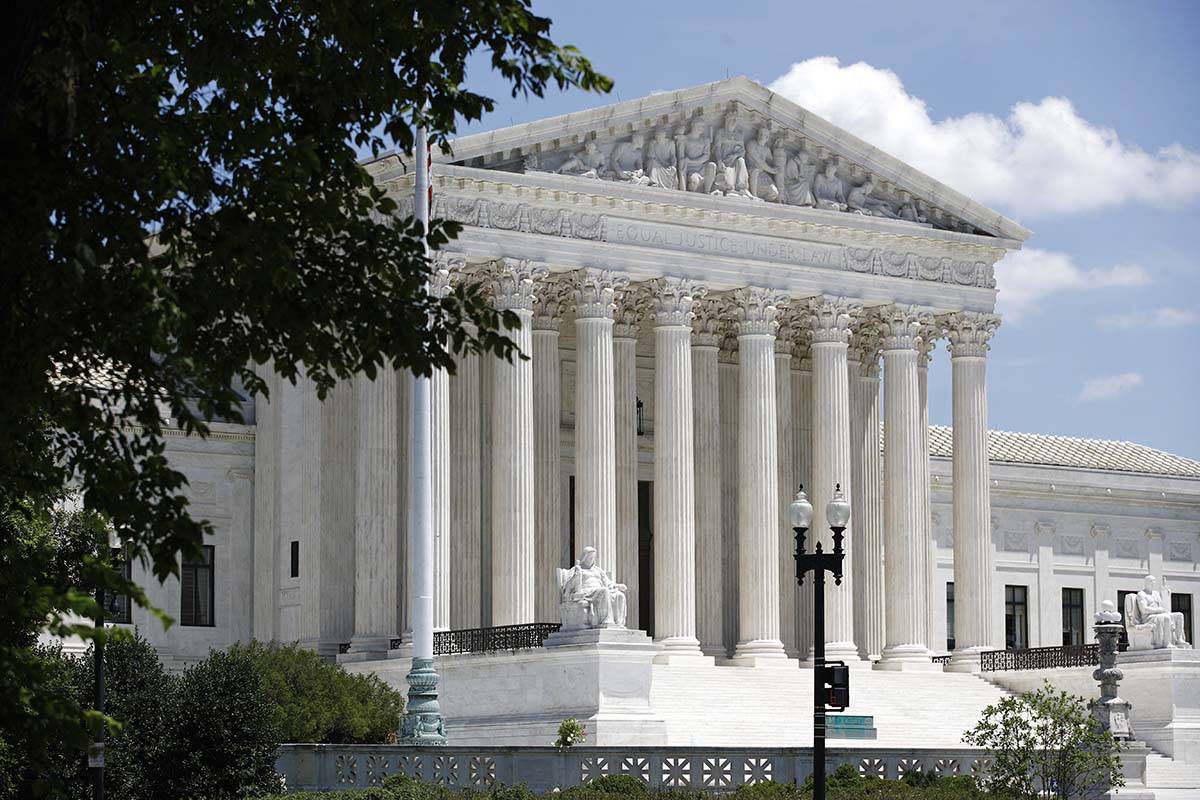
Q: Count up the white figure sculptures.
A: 11